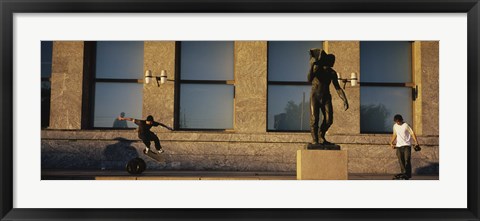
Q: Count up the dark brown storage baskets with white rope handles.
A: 0